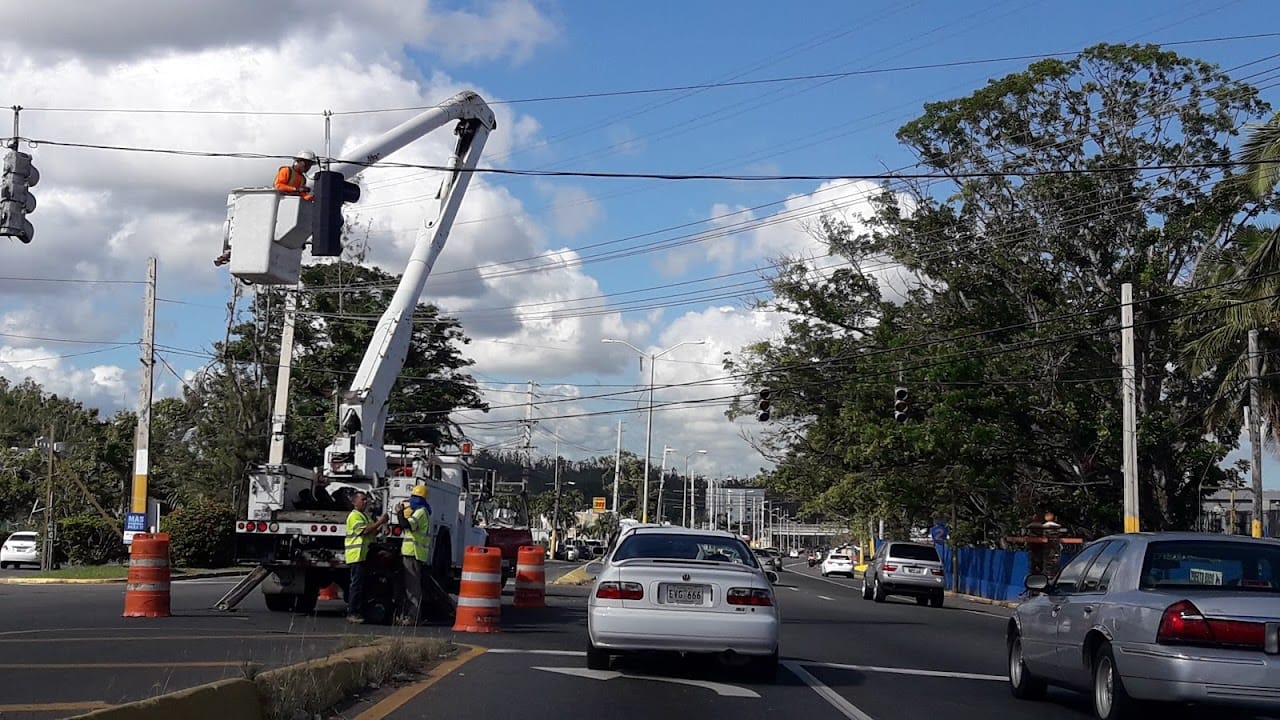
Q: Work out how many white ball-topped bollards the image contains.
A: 0